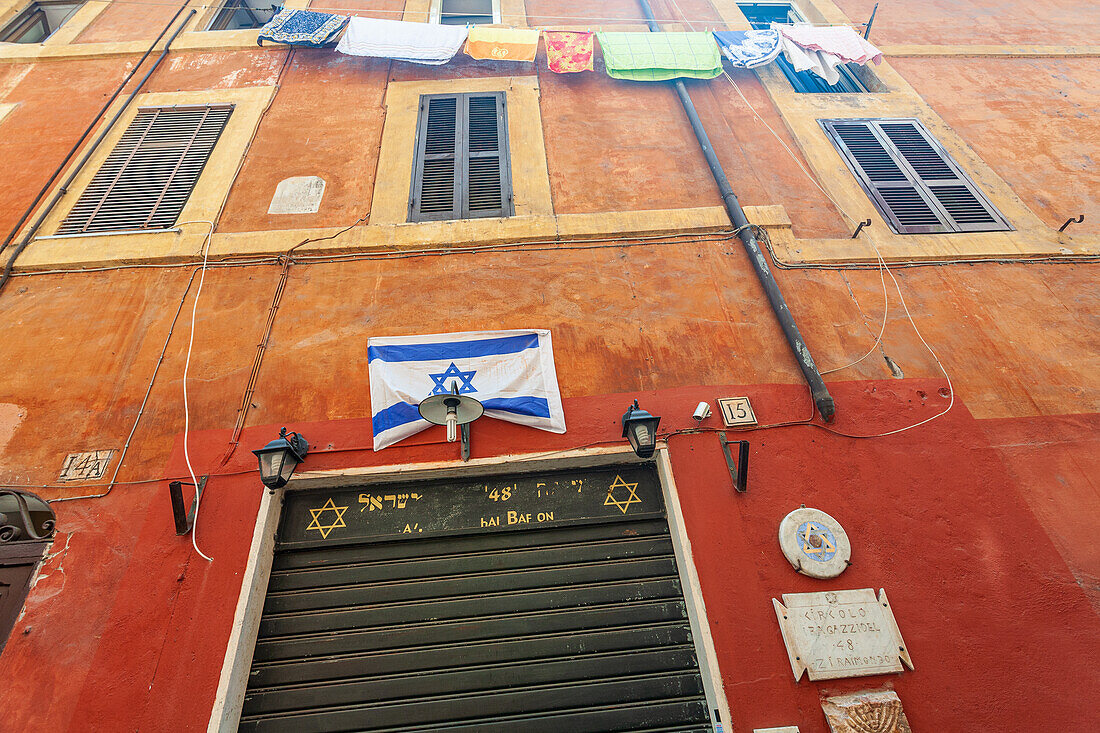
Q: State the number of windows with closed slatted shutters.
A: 3